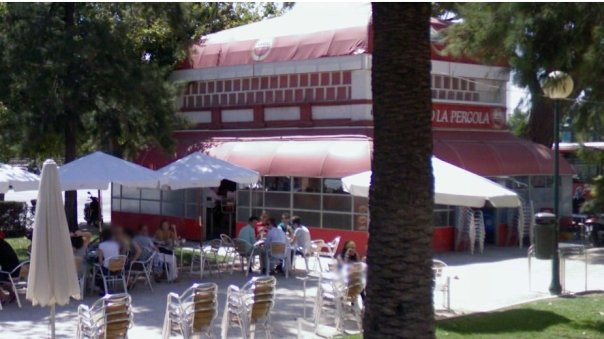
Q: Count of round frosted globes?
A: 1